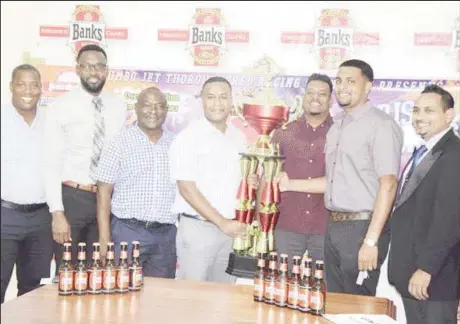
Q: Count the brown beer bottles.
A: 12